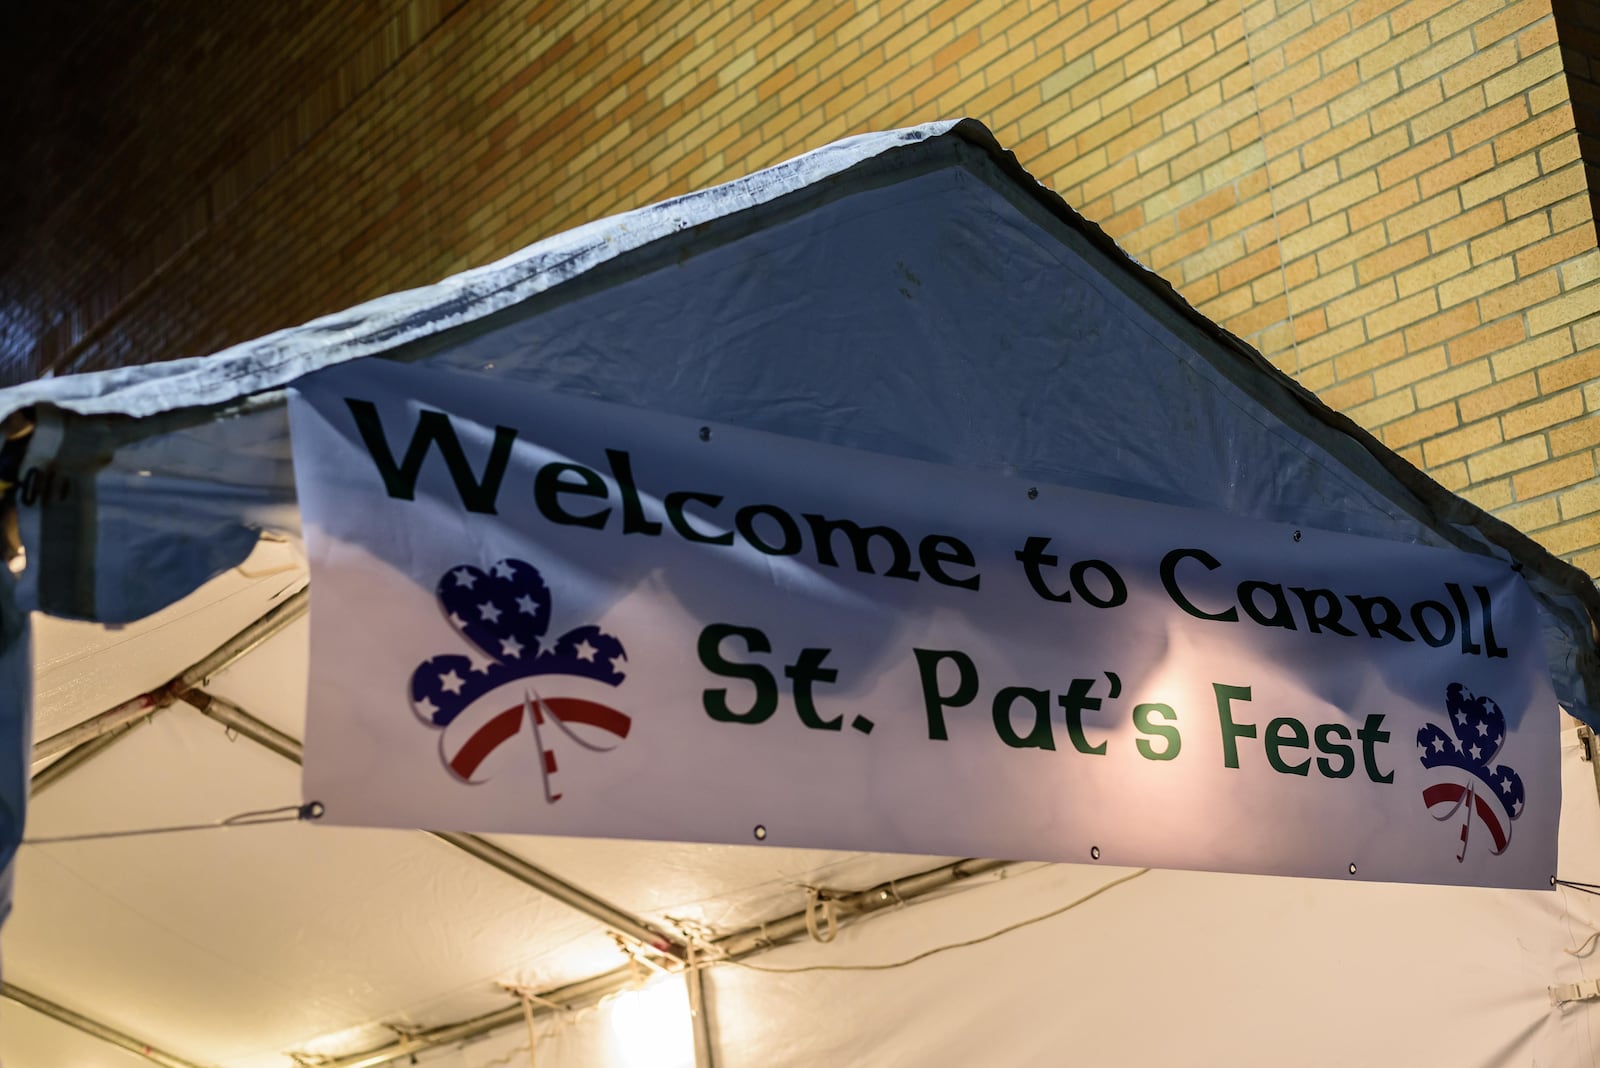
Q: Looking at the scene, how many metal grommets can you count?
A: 8